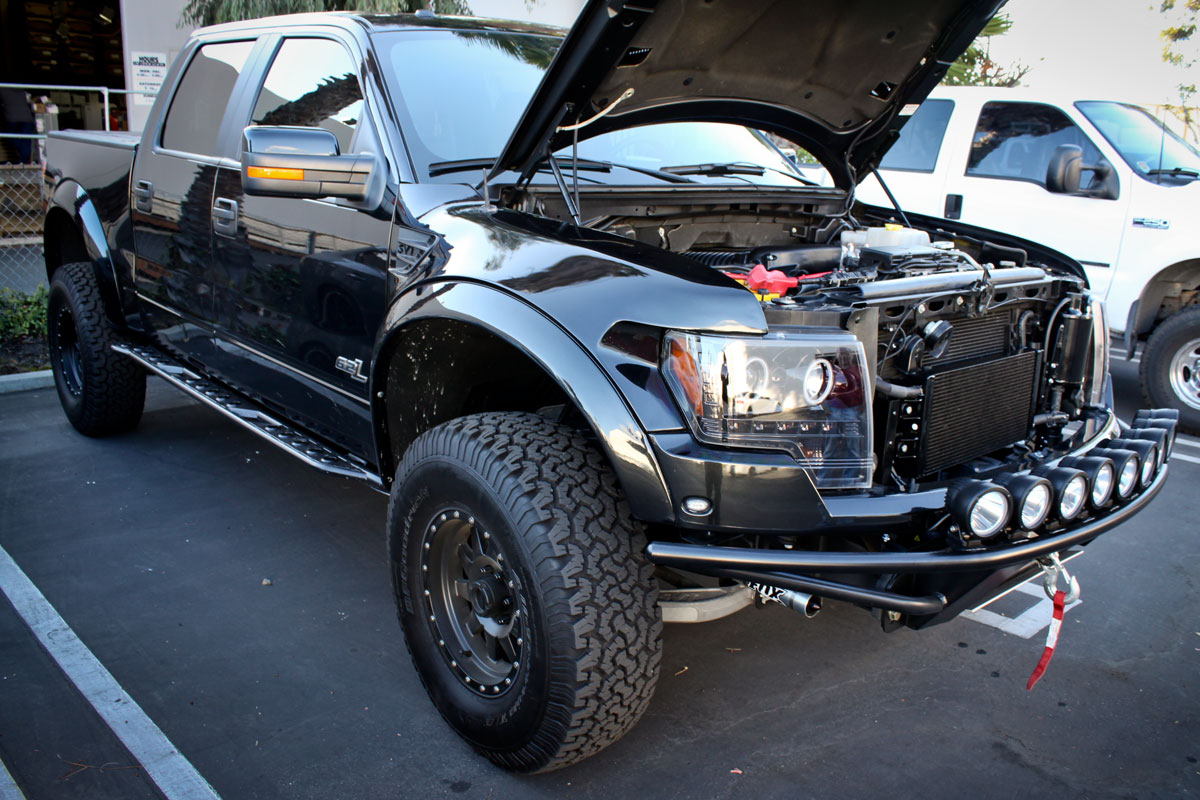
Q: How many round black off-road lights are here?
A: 9